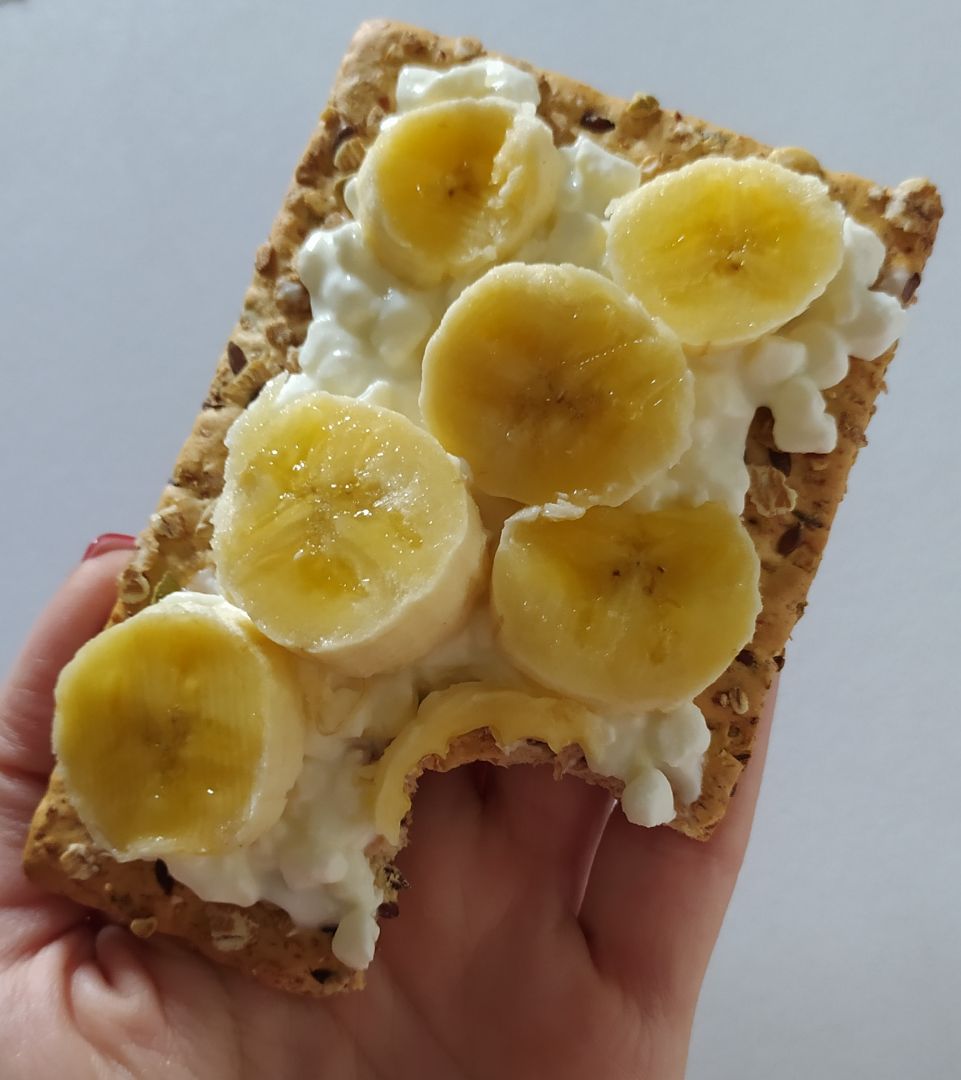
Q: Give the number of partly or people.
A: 1